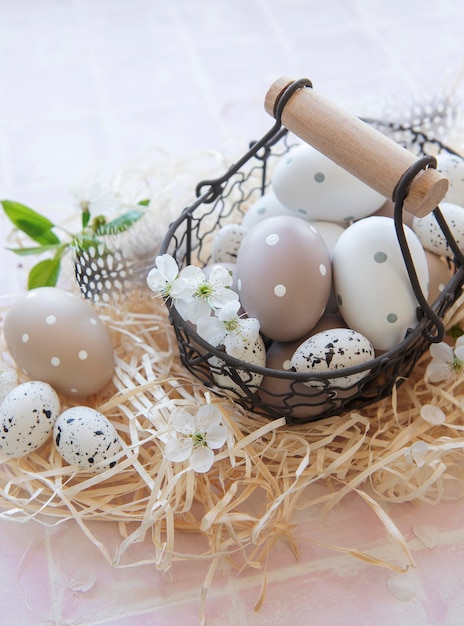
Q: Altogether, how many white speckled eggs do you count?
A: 7